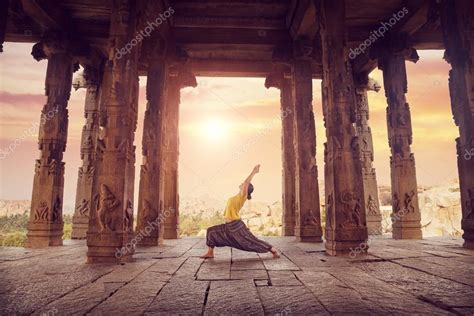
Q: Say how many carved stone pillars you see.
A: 11